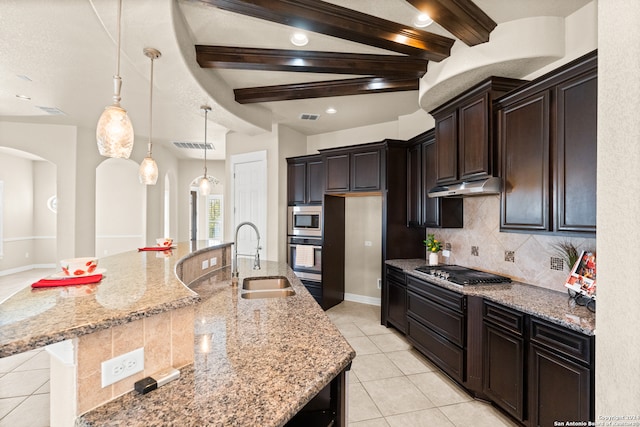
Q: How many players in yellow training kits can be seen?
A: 0